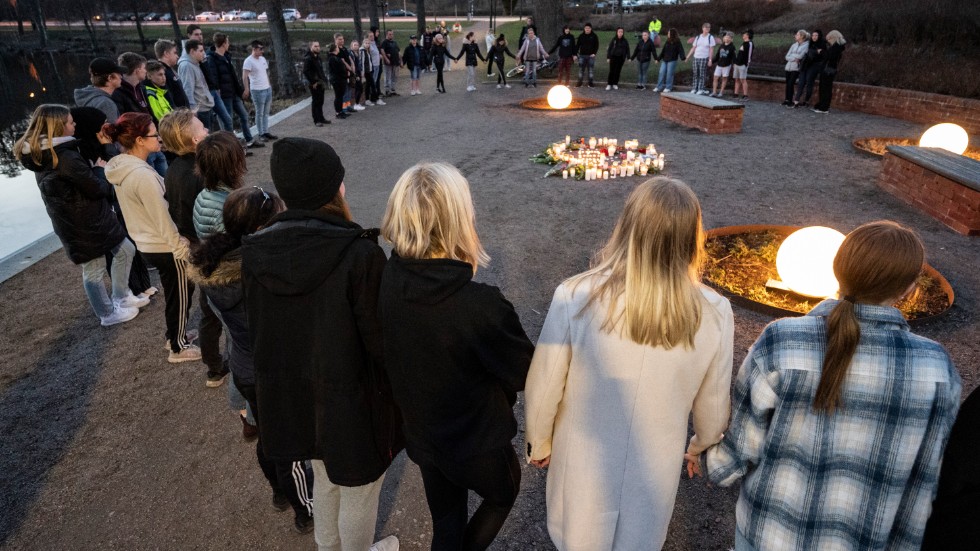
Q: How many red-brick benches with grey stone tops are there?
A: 2